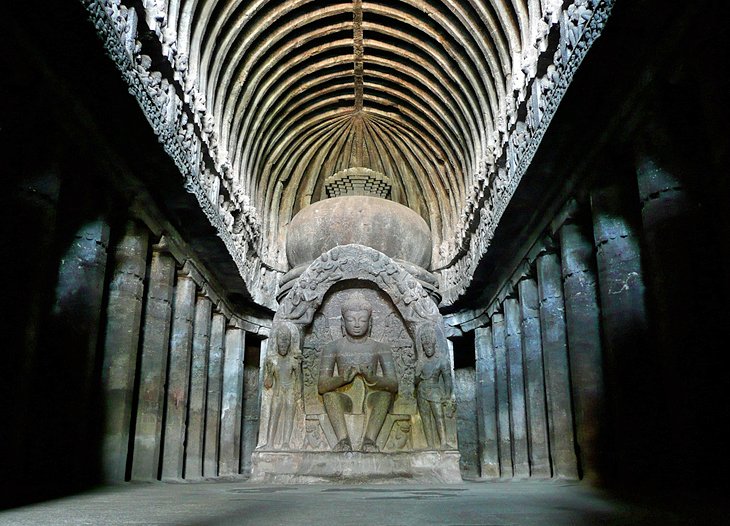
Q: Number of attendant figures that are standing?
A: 2